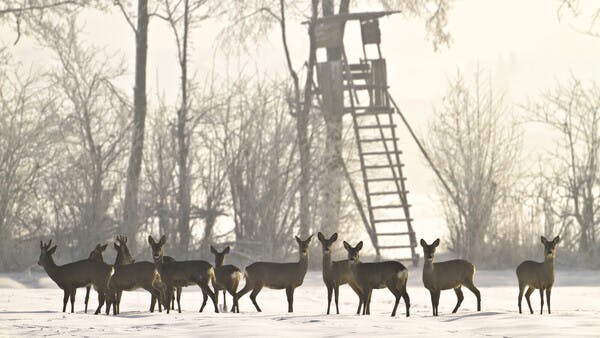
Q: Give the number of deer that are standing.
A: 10